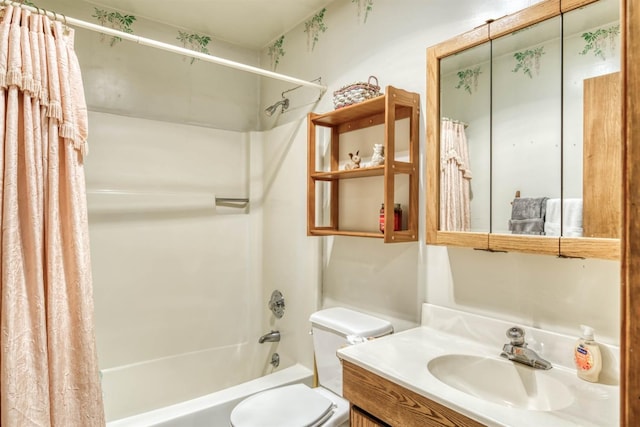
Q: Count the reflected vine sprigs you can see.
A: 3